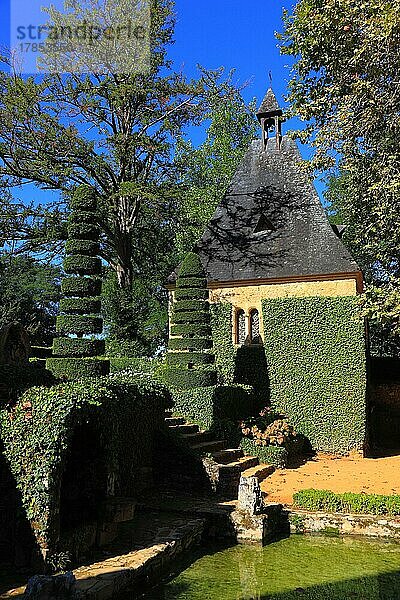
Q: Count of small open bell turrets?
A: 1